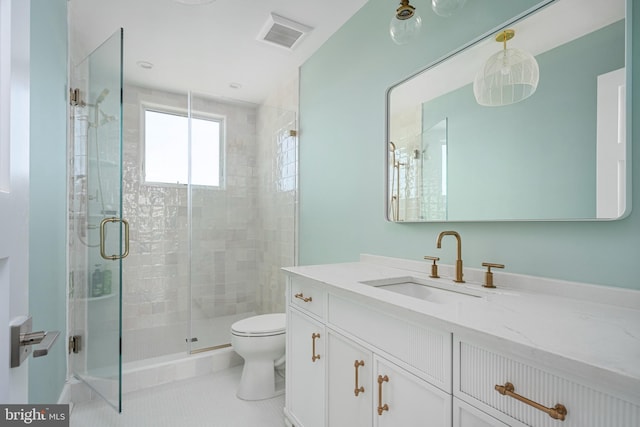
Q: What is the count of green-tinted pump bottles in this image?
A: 2